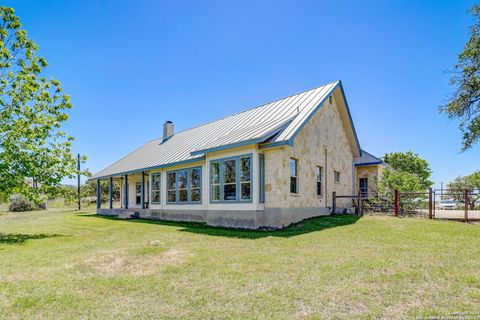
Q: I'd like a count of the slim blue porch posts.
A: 4